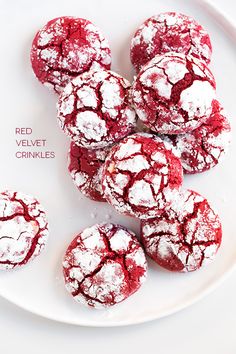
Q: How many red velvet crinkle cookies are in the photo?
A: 10